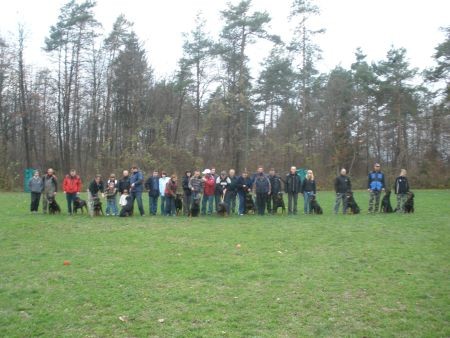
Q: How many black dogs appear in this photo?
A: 13